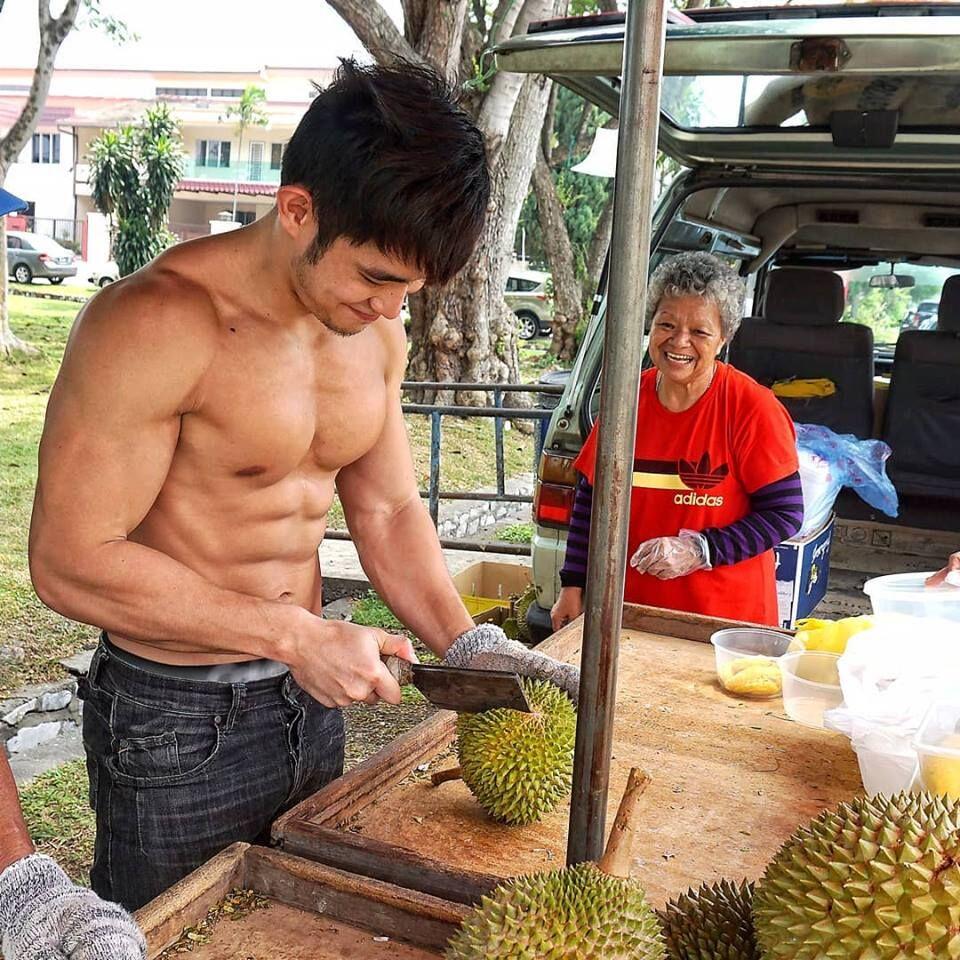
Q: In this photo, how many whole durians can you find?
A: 4